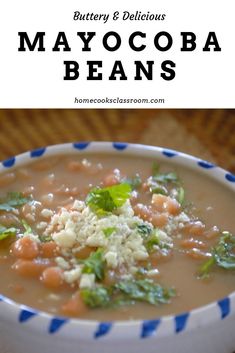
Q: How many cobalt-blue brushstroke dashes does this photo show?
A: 13